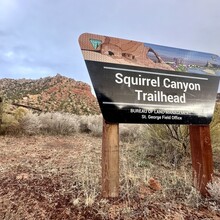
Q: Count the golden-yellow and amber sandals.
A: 0